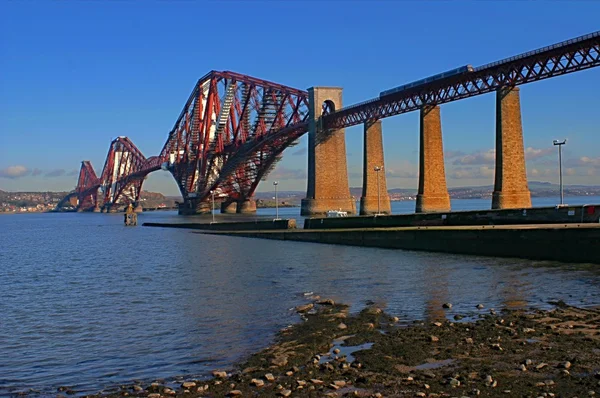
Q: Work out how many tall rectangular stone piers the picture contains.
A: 4